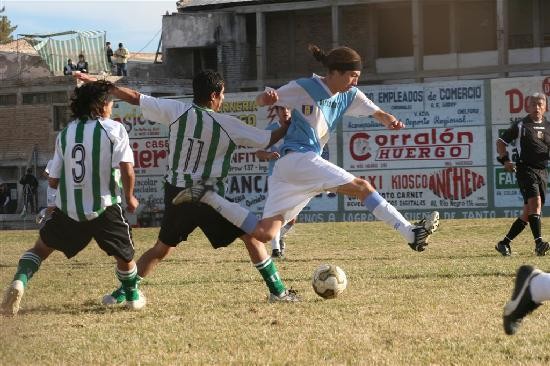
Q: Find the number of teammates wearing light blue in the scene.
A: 2